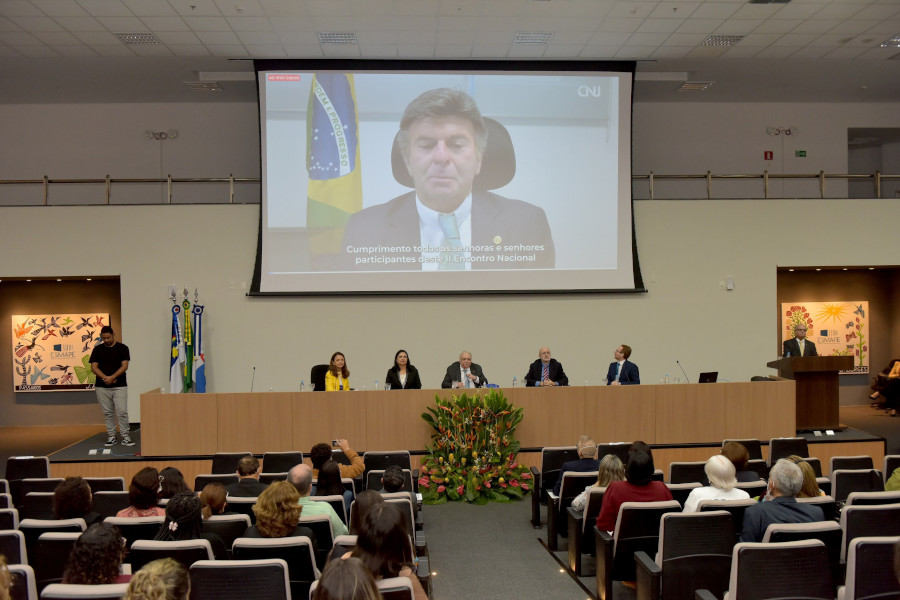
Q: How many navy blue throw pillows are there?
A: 0